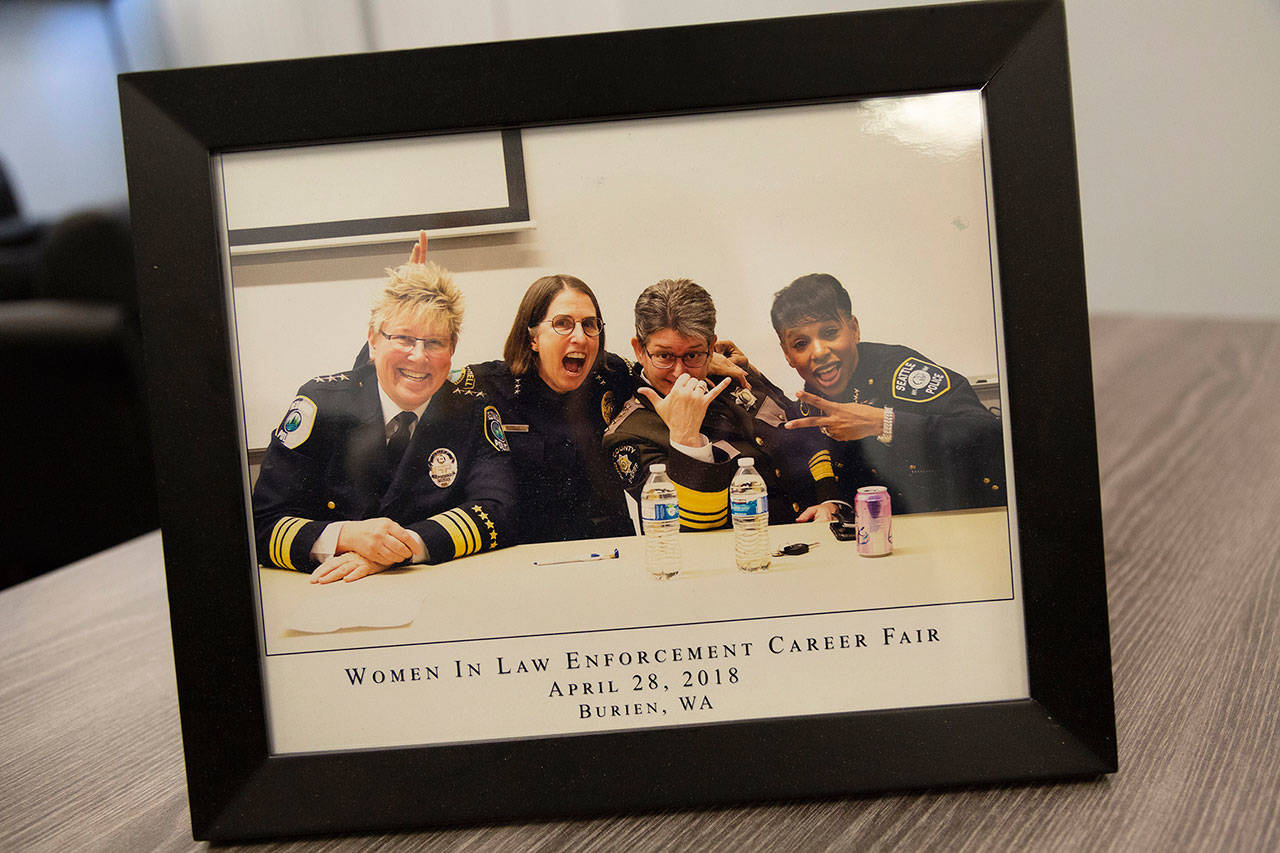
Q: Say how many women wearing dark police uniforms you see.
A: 4